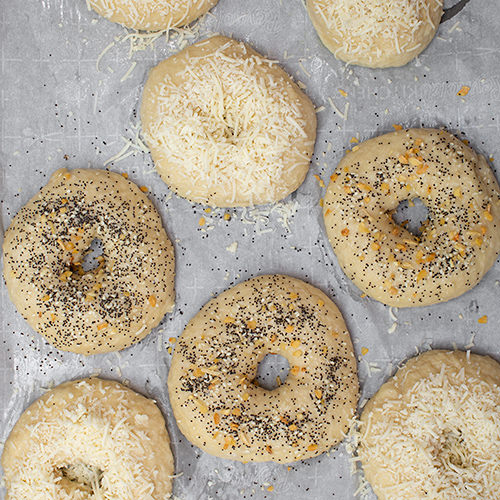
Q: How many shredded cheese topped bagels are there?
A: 5